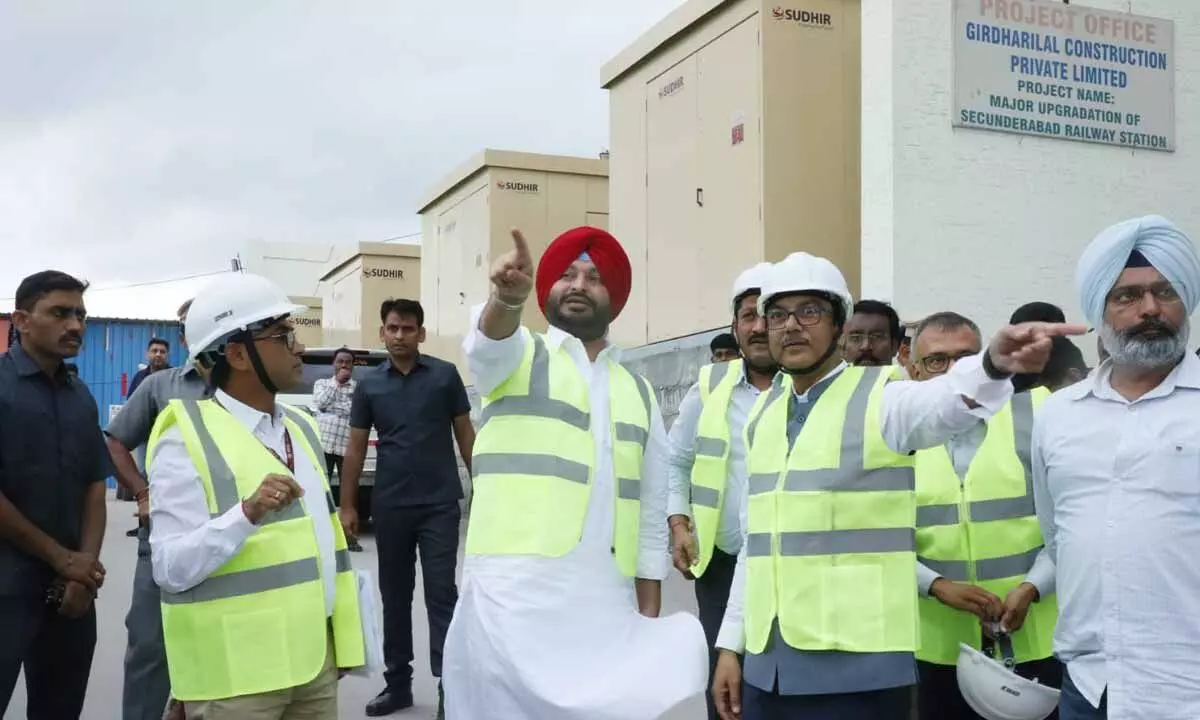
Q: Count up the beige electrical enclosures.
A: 4